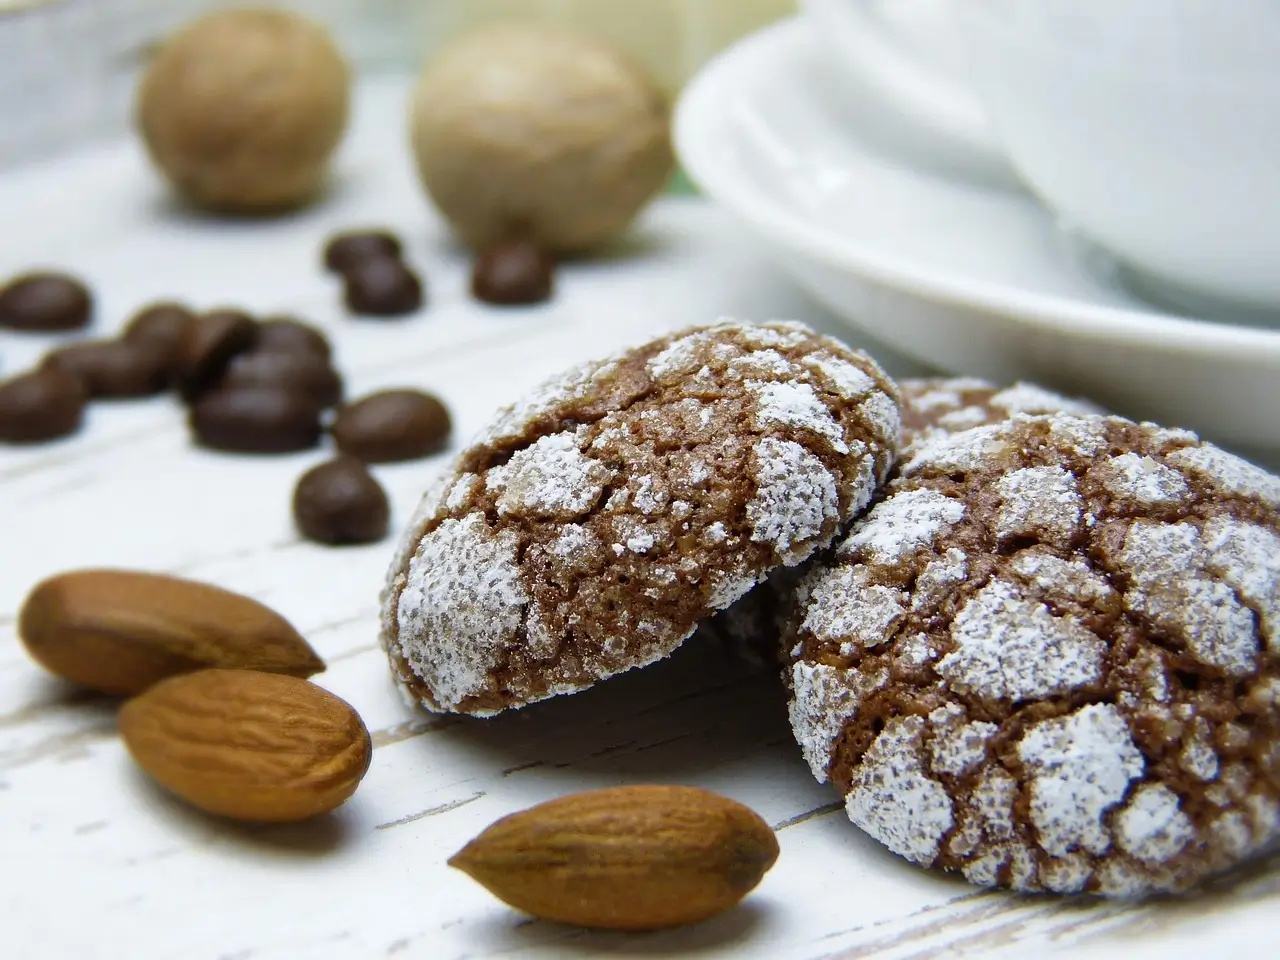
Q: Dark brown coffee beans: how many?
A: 13